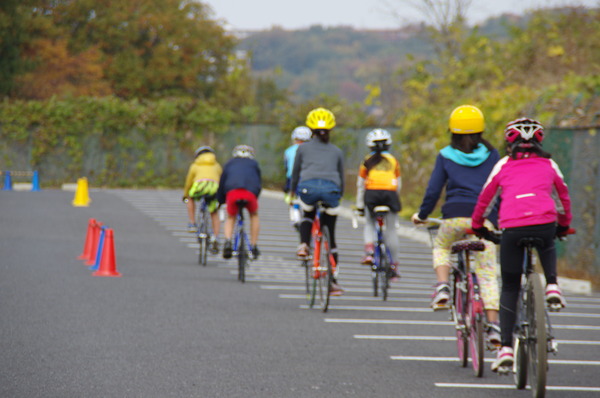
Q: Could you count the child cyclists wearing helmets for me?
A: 7